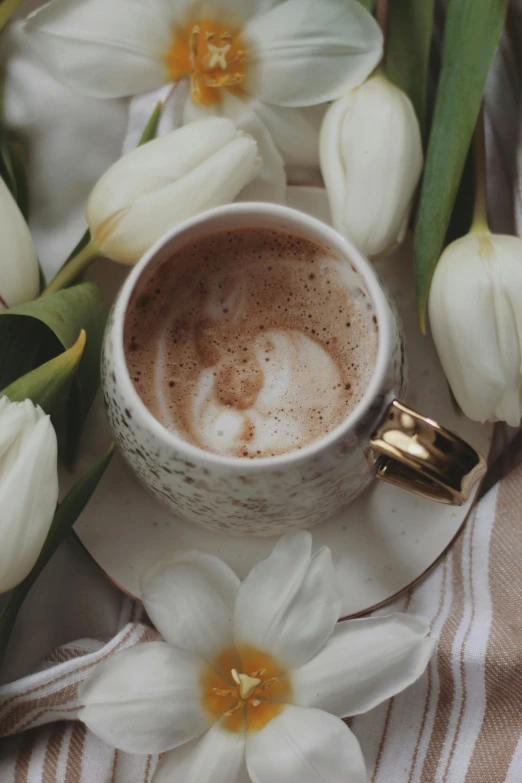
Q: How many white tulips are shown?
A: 7